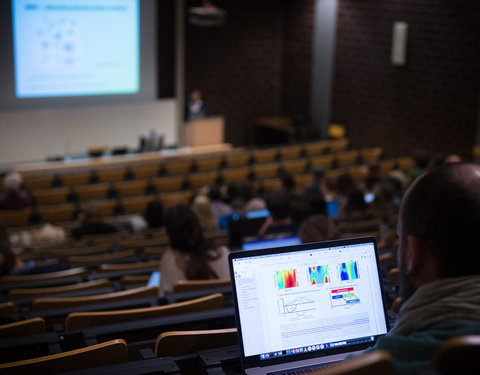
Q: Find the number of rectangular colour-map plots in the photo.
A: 3